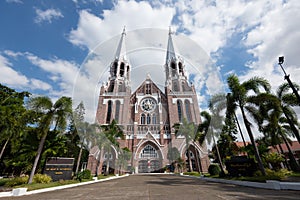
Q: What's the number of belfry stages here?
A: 2